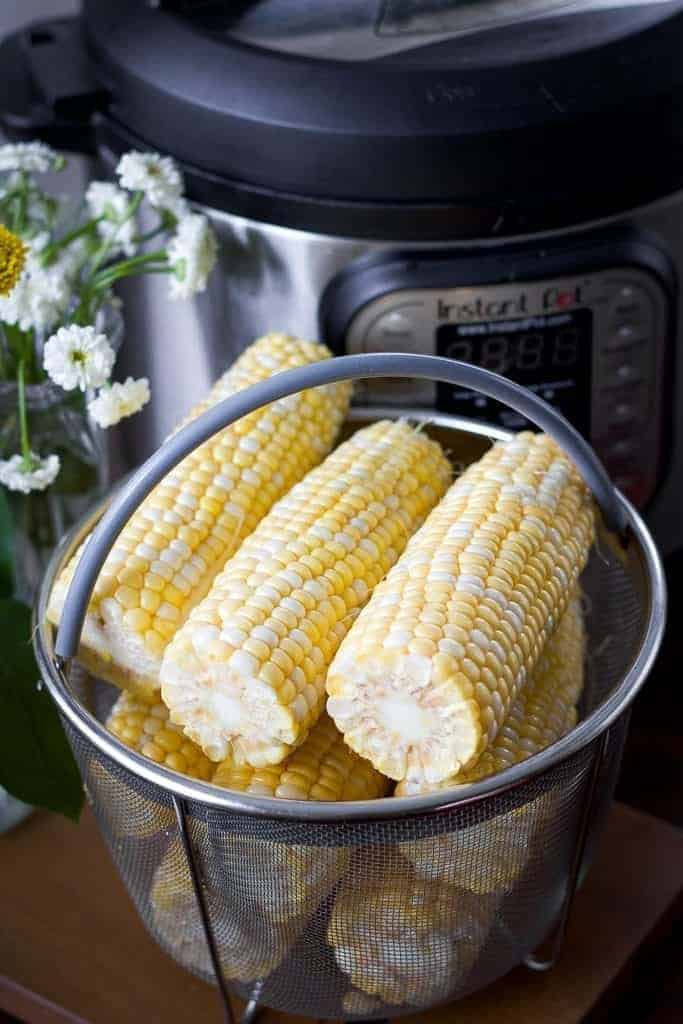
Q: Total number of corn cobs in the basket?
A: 8